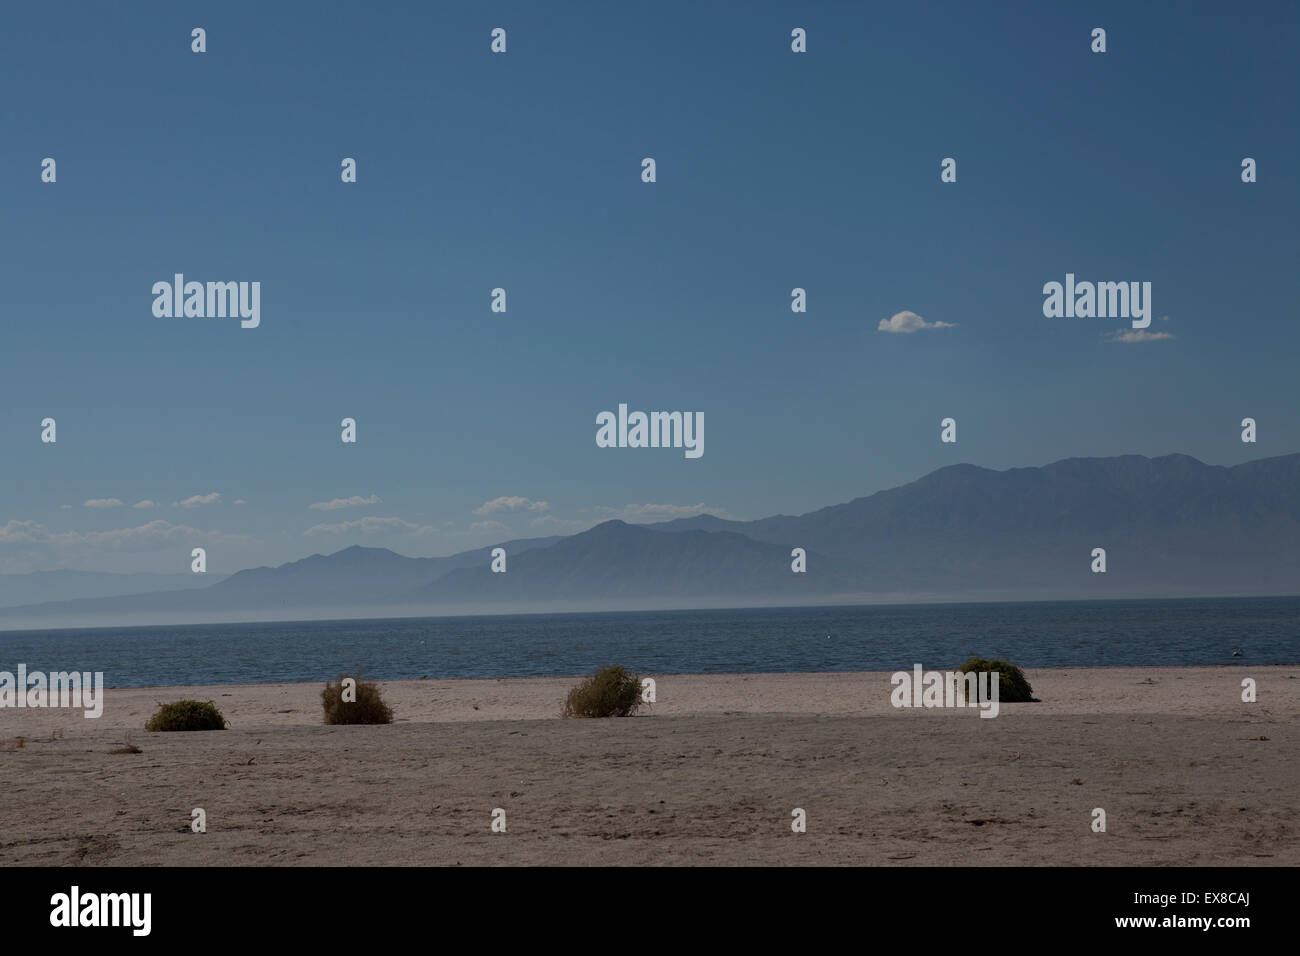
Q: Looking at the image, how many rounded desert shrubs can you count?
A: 4